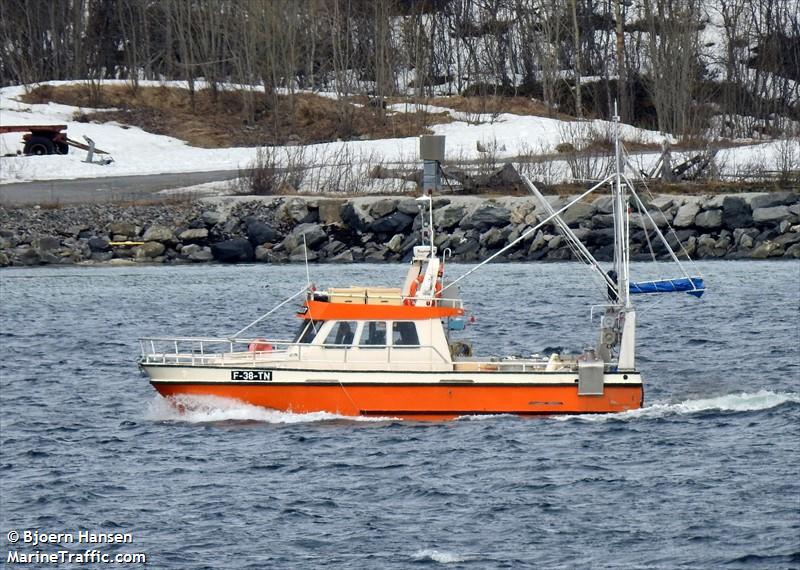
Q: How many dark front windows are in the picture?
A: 2